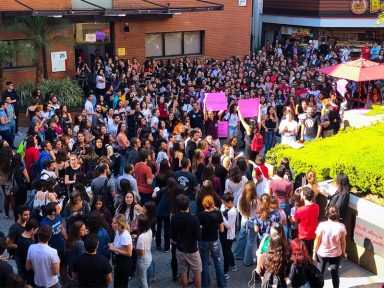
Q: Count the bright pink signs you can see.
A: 3